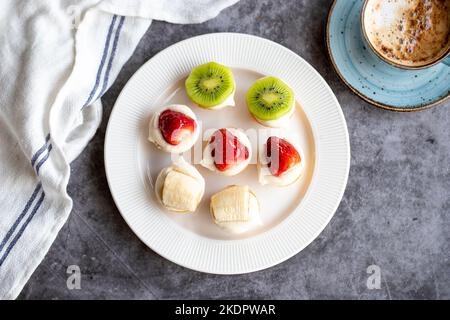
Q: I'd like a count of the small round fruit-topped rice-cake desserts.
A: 7